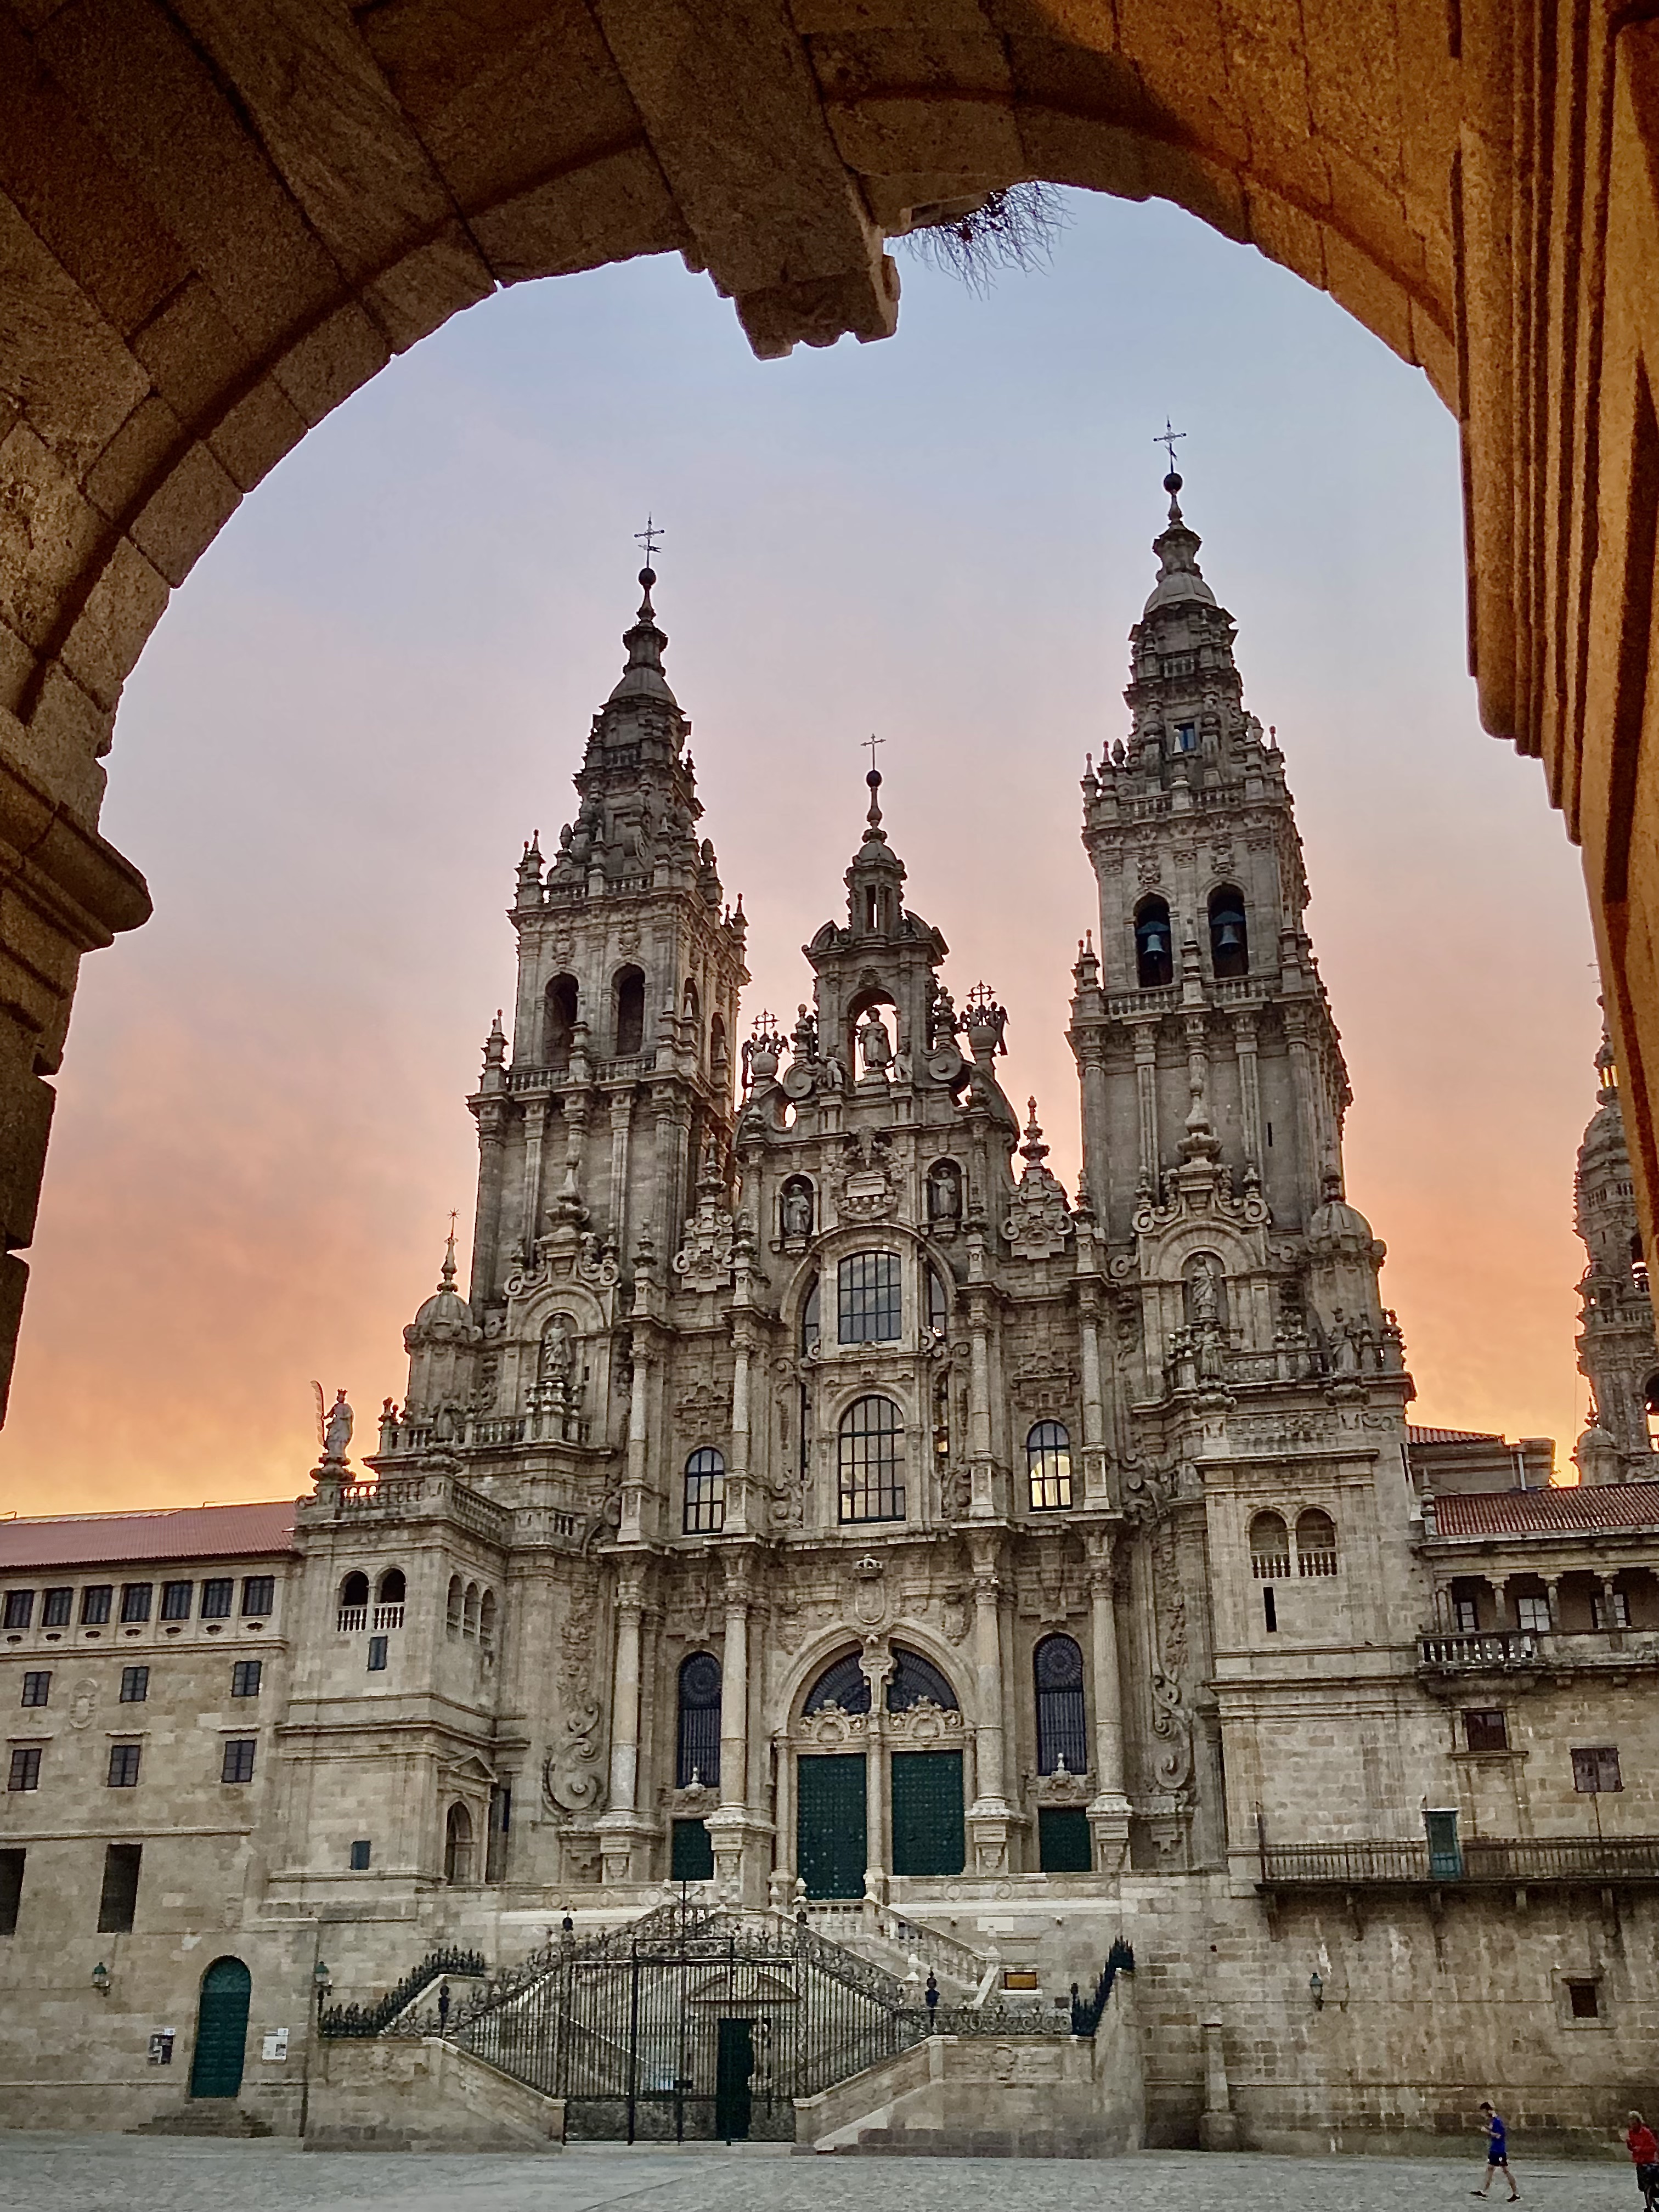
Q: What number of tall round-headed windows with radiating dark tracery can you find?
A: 2